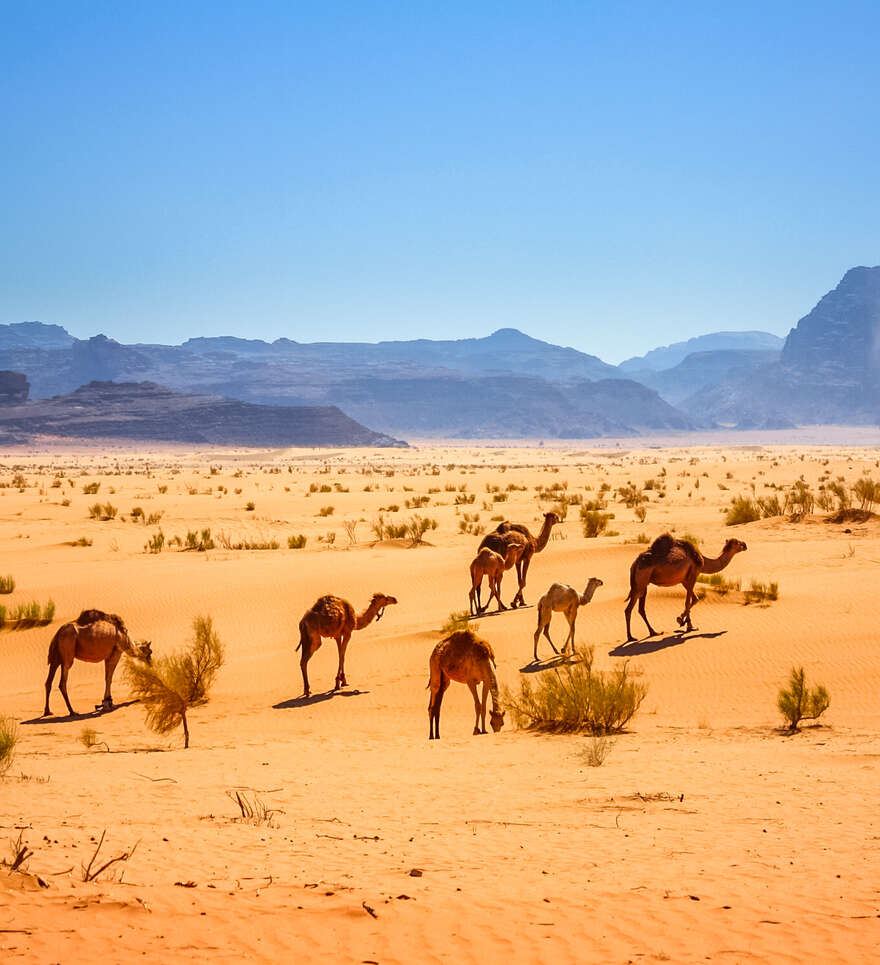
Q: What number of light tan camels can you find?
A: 1